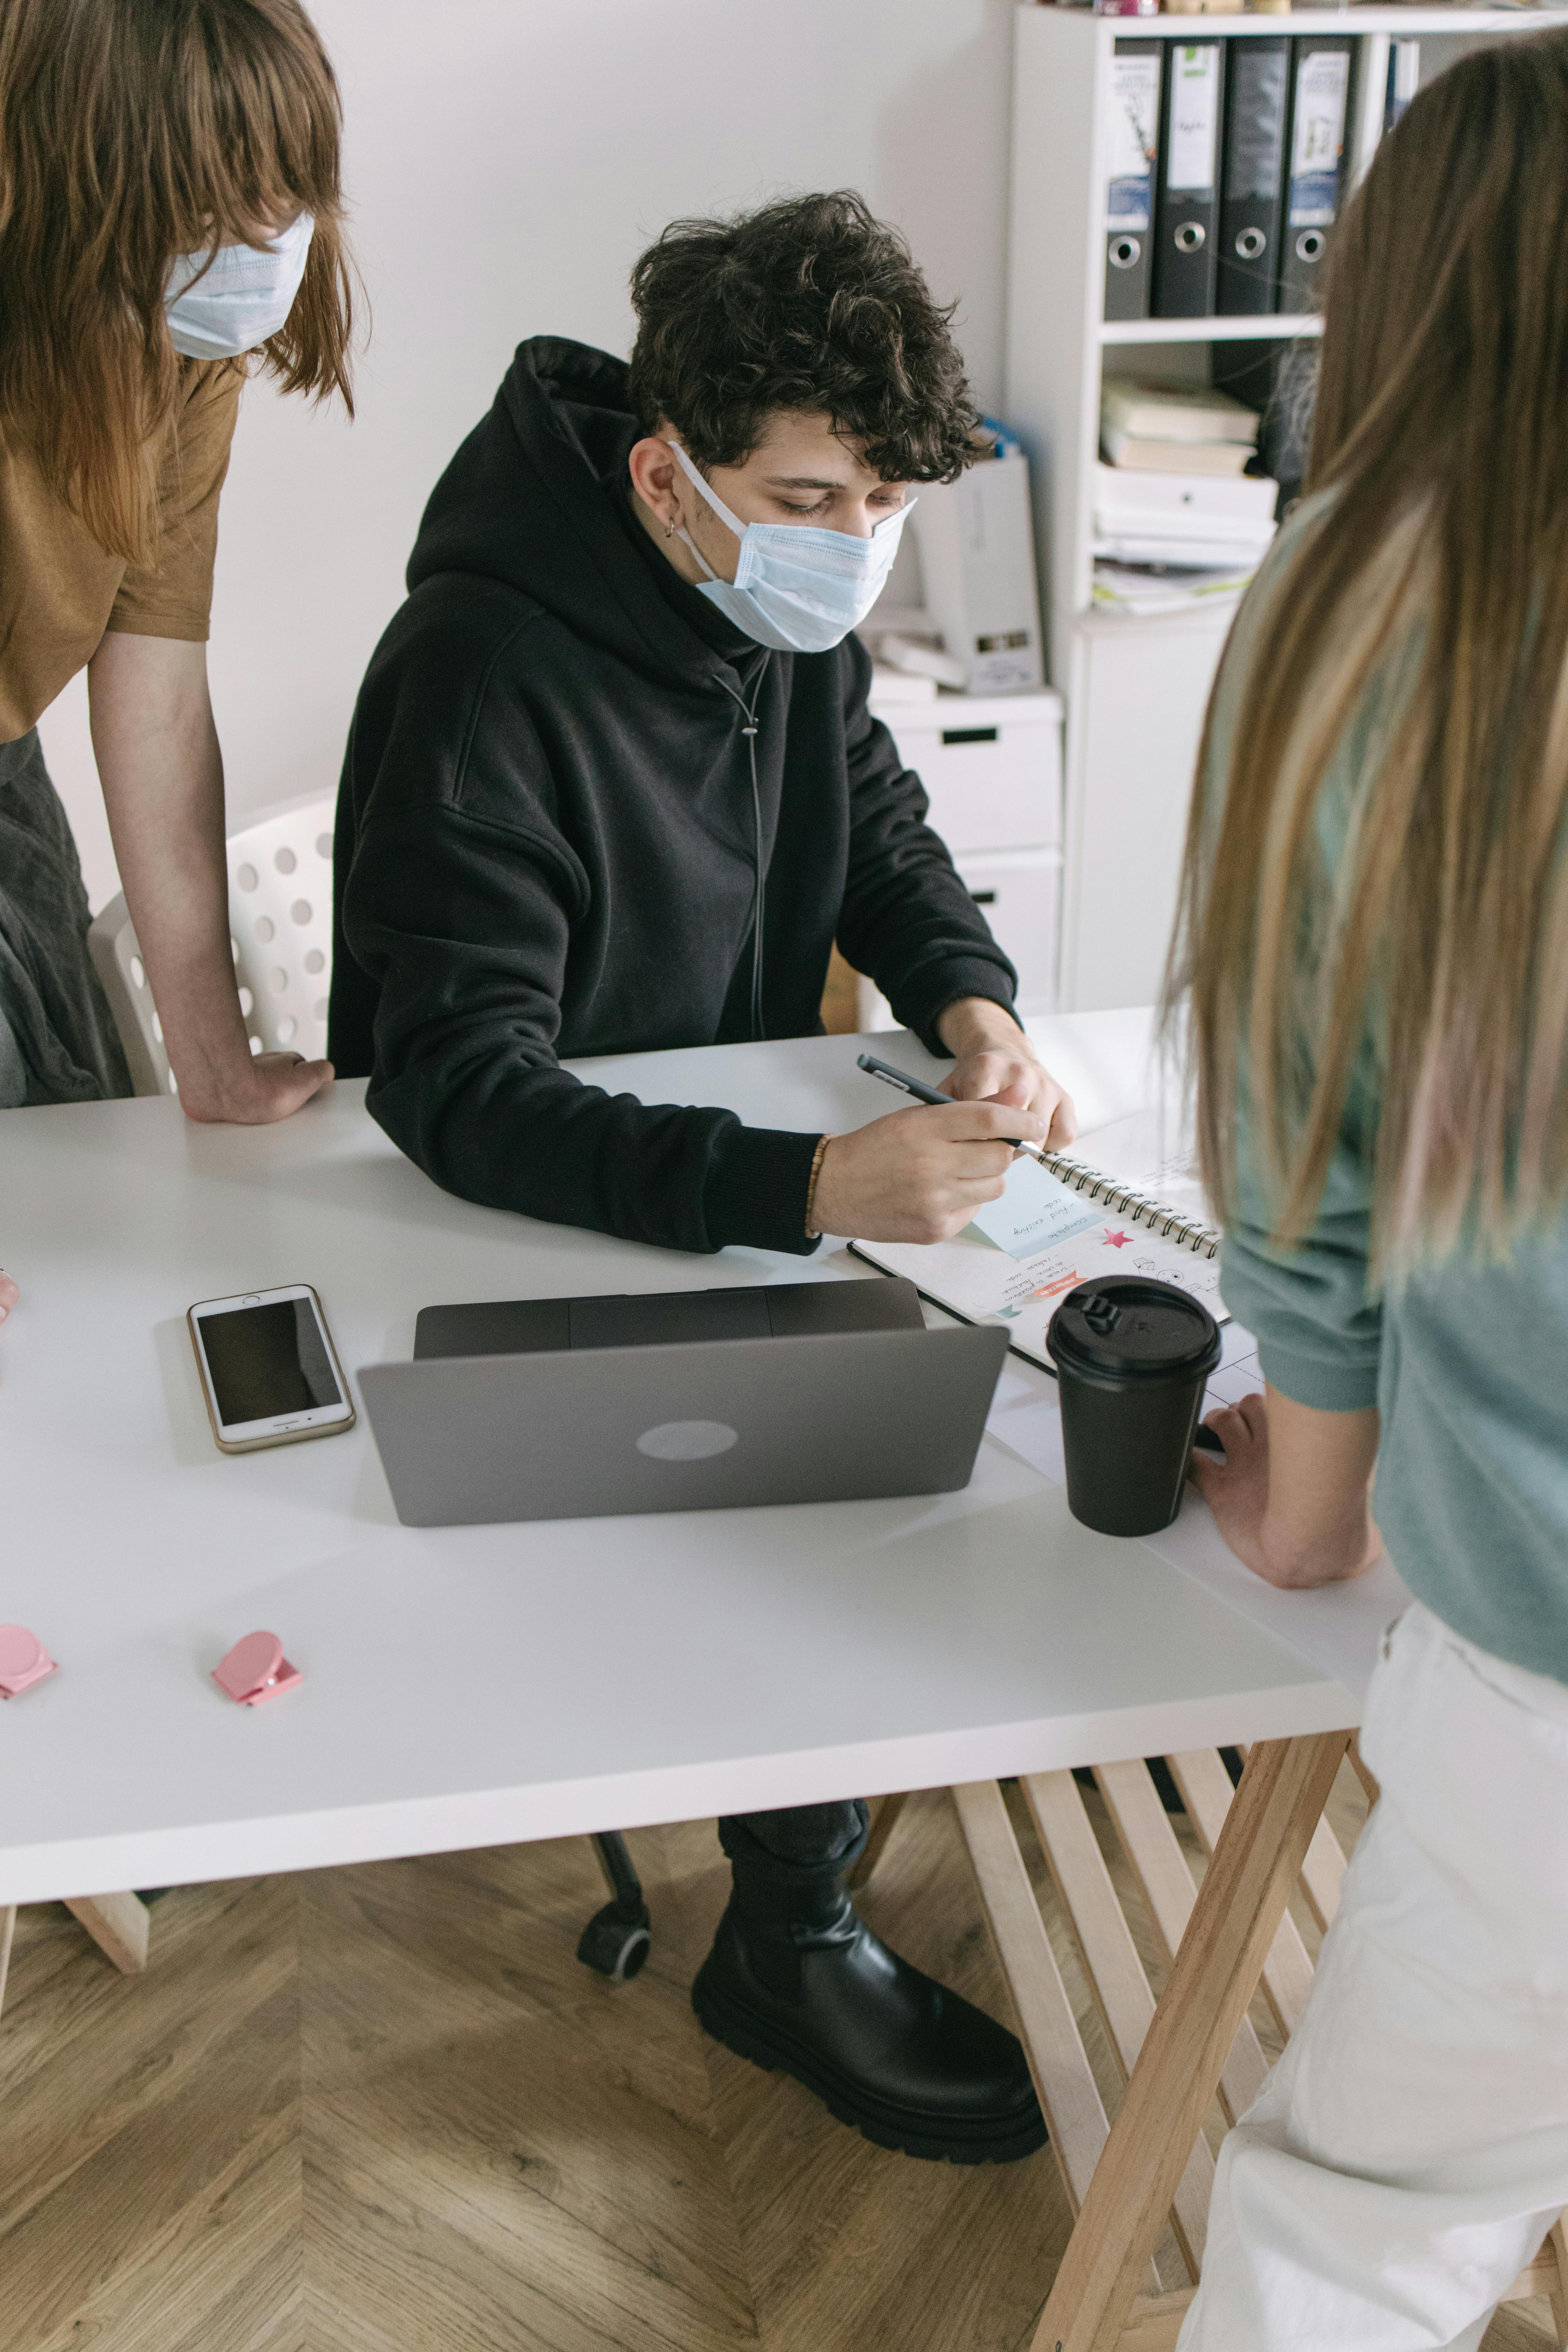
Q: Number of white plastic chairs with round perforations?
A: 1